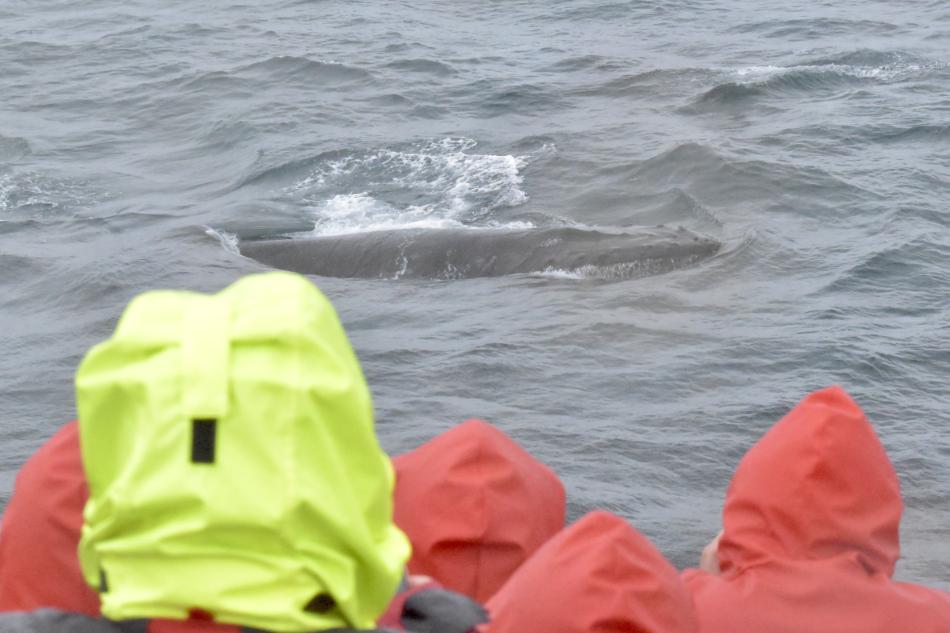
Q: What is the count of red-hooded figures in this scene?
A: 4